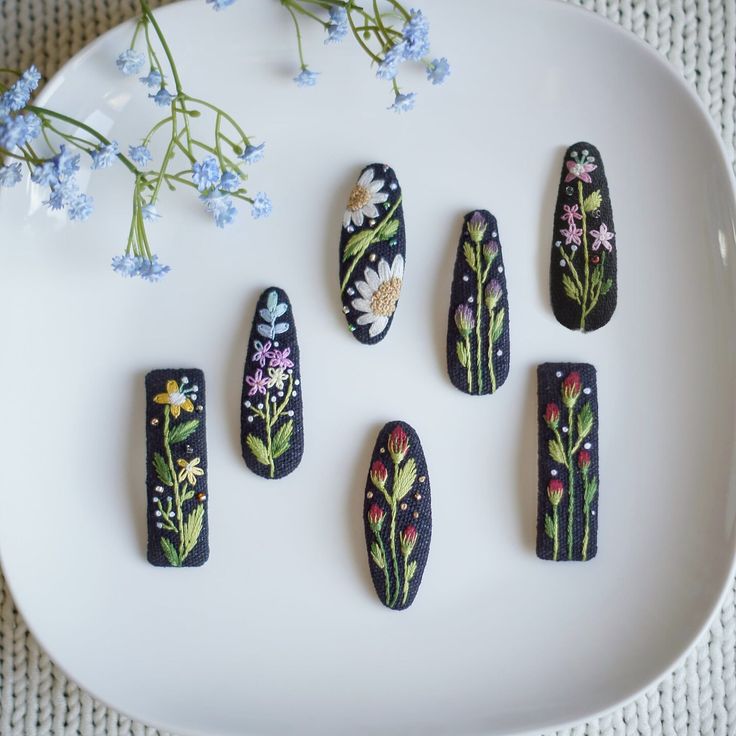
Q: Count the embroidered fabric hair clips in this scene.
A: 7